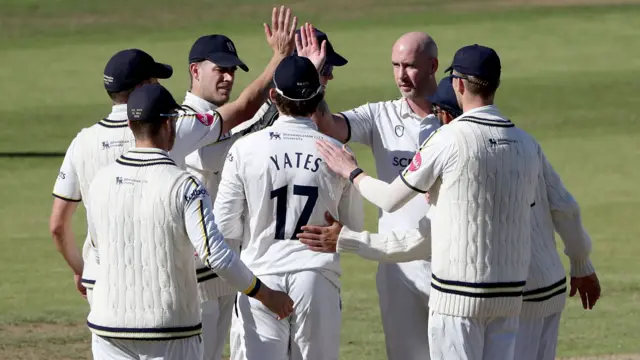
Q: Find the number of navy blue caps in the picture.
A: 7